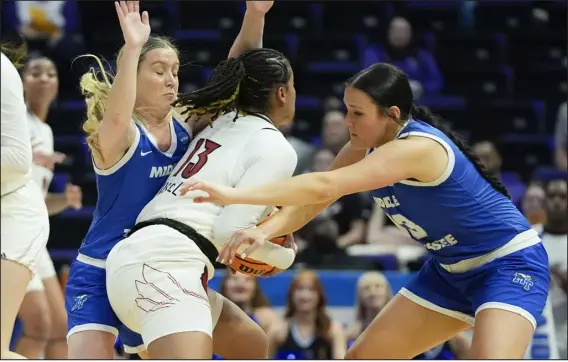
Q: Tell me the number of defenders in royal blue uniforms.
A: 2